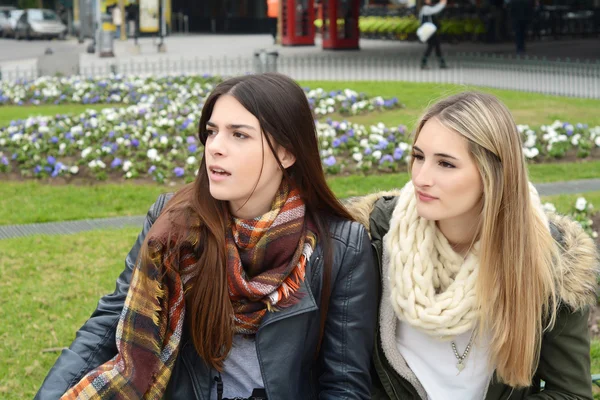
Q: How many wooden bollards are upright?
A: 0